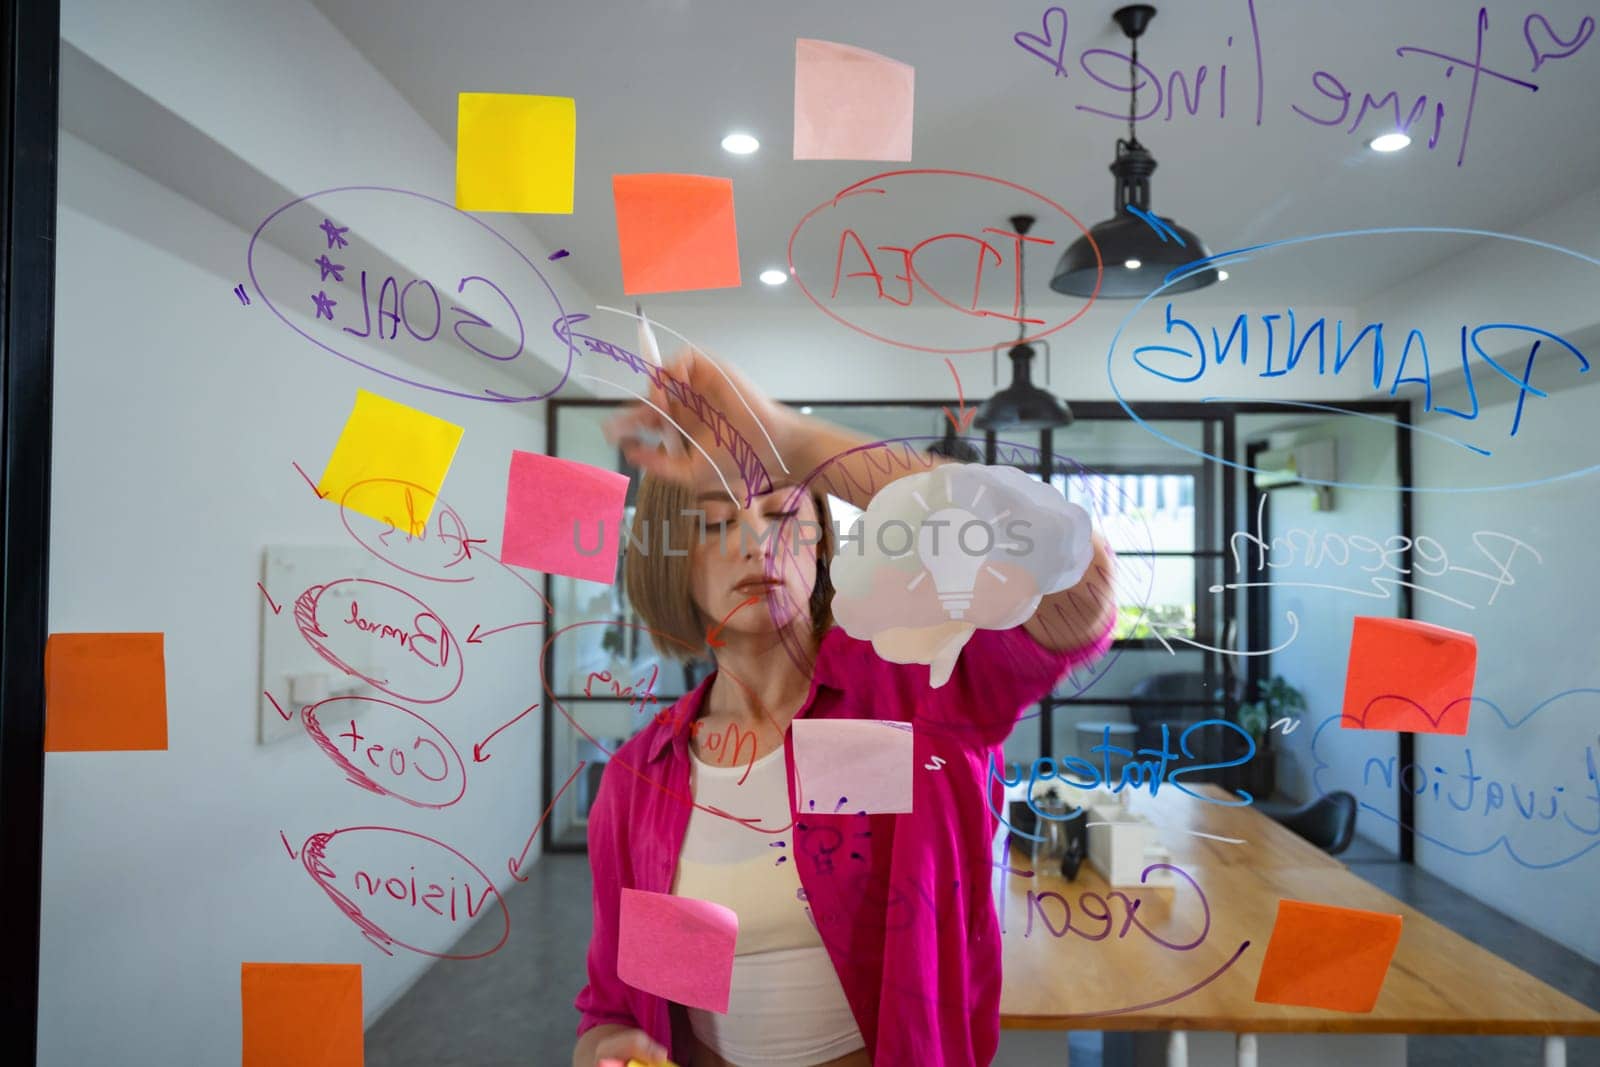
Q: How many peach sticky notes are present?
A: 2